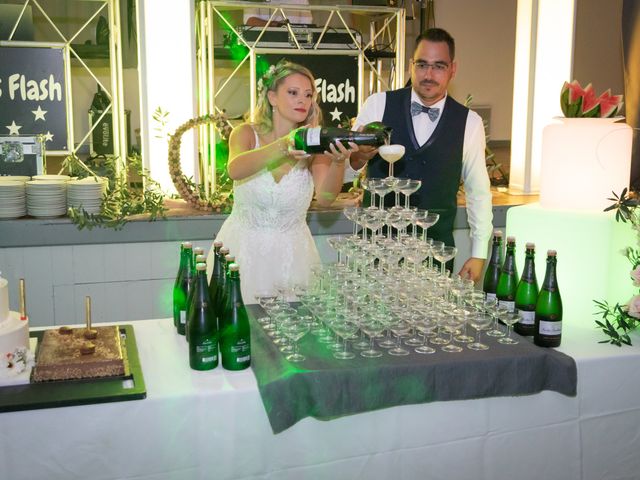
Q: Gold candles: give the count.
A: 2